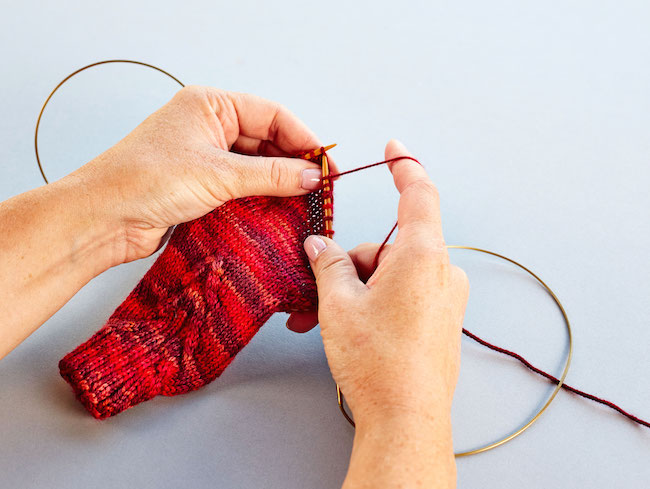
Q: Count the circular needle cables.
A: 2